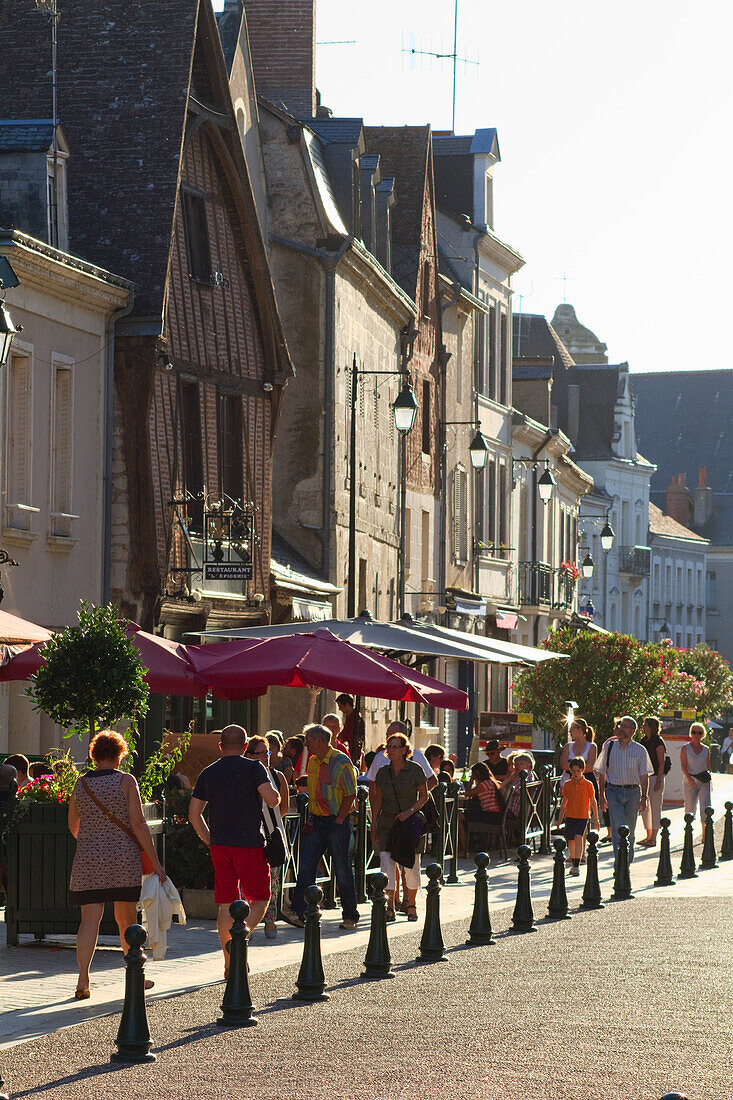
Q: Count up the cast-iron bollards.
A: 14